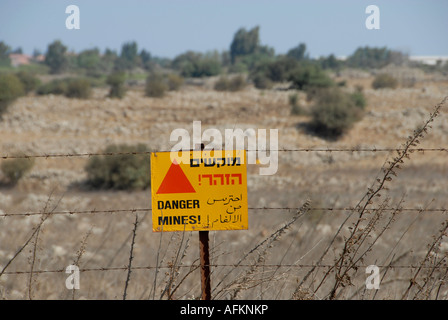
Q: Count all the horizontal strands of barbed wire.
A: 3